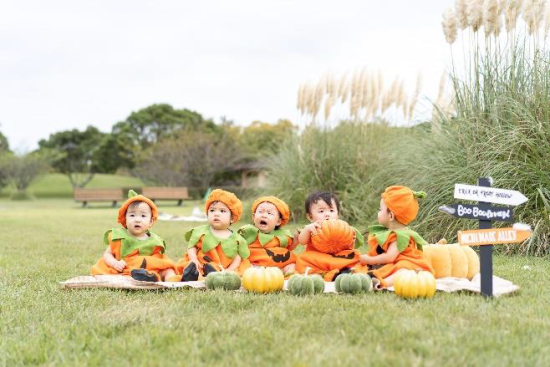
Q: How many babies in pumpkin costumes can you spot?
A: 5